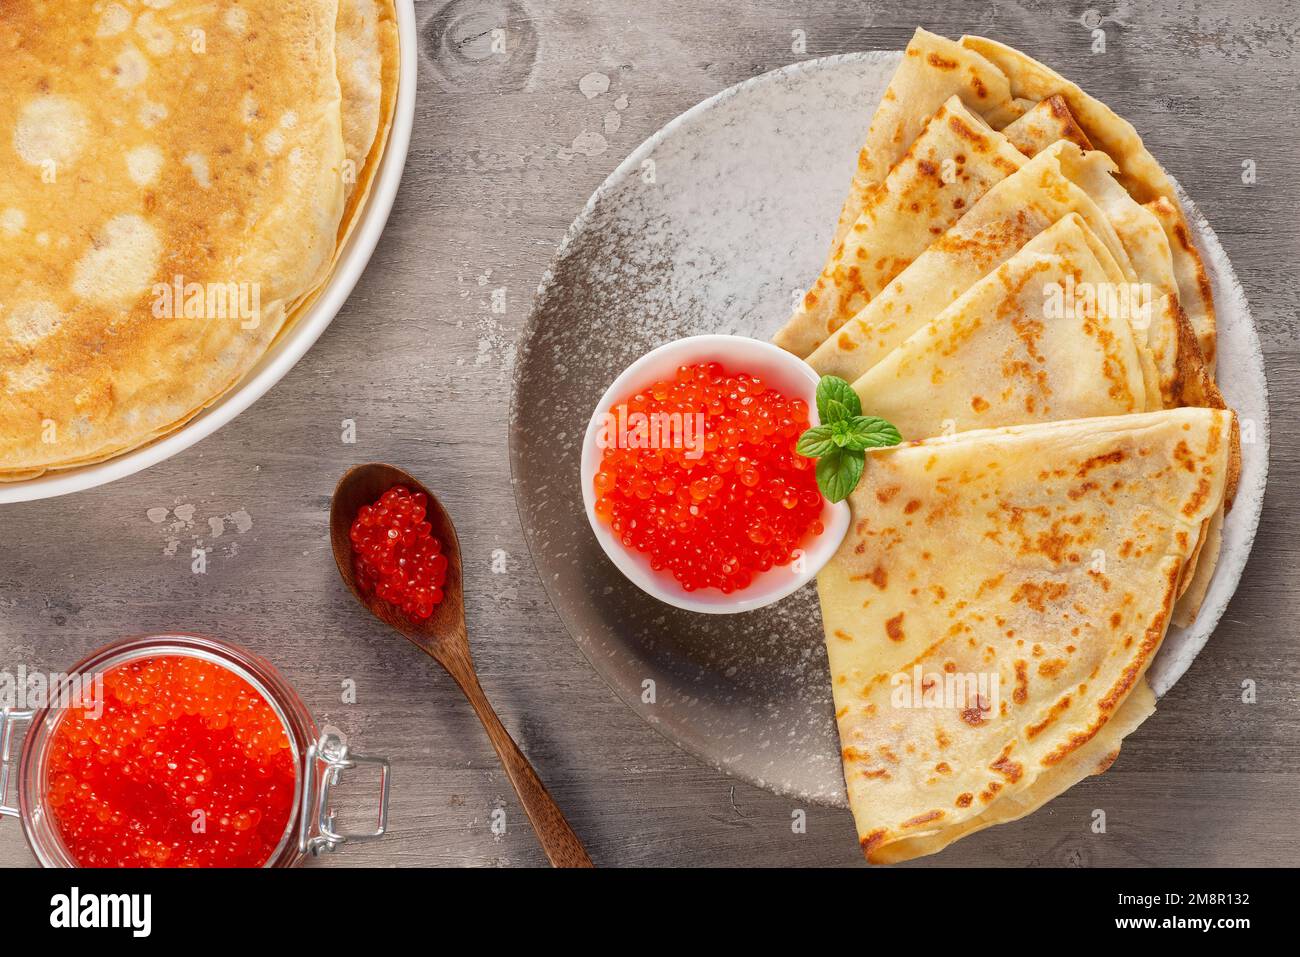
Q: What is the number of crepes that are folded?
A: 5